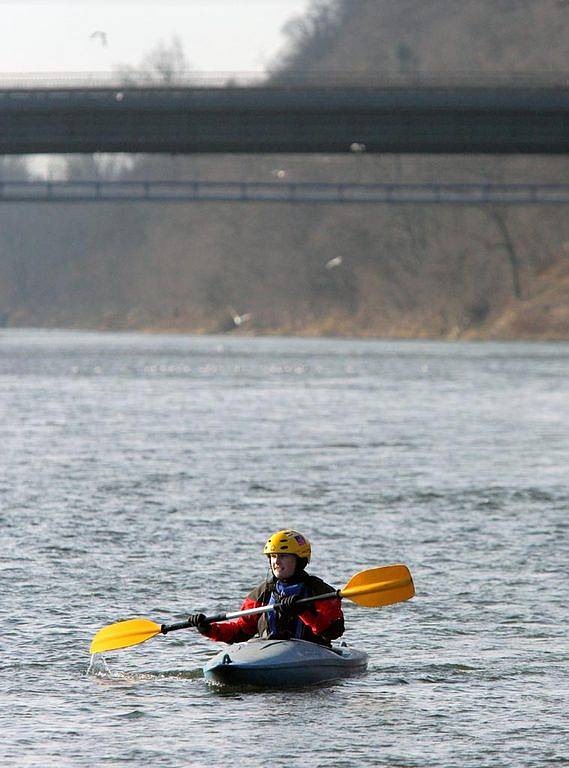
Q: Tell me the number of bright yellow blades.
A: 2